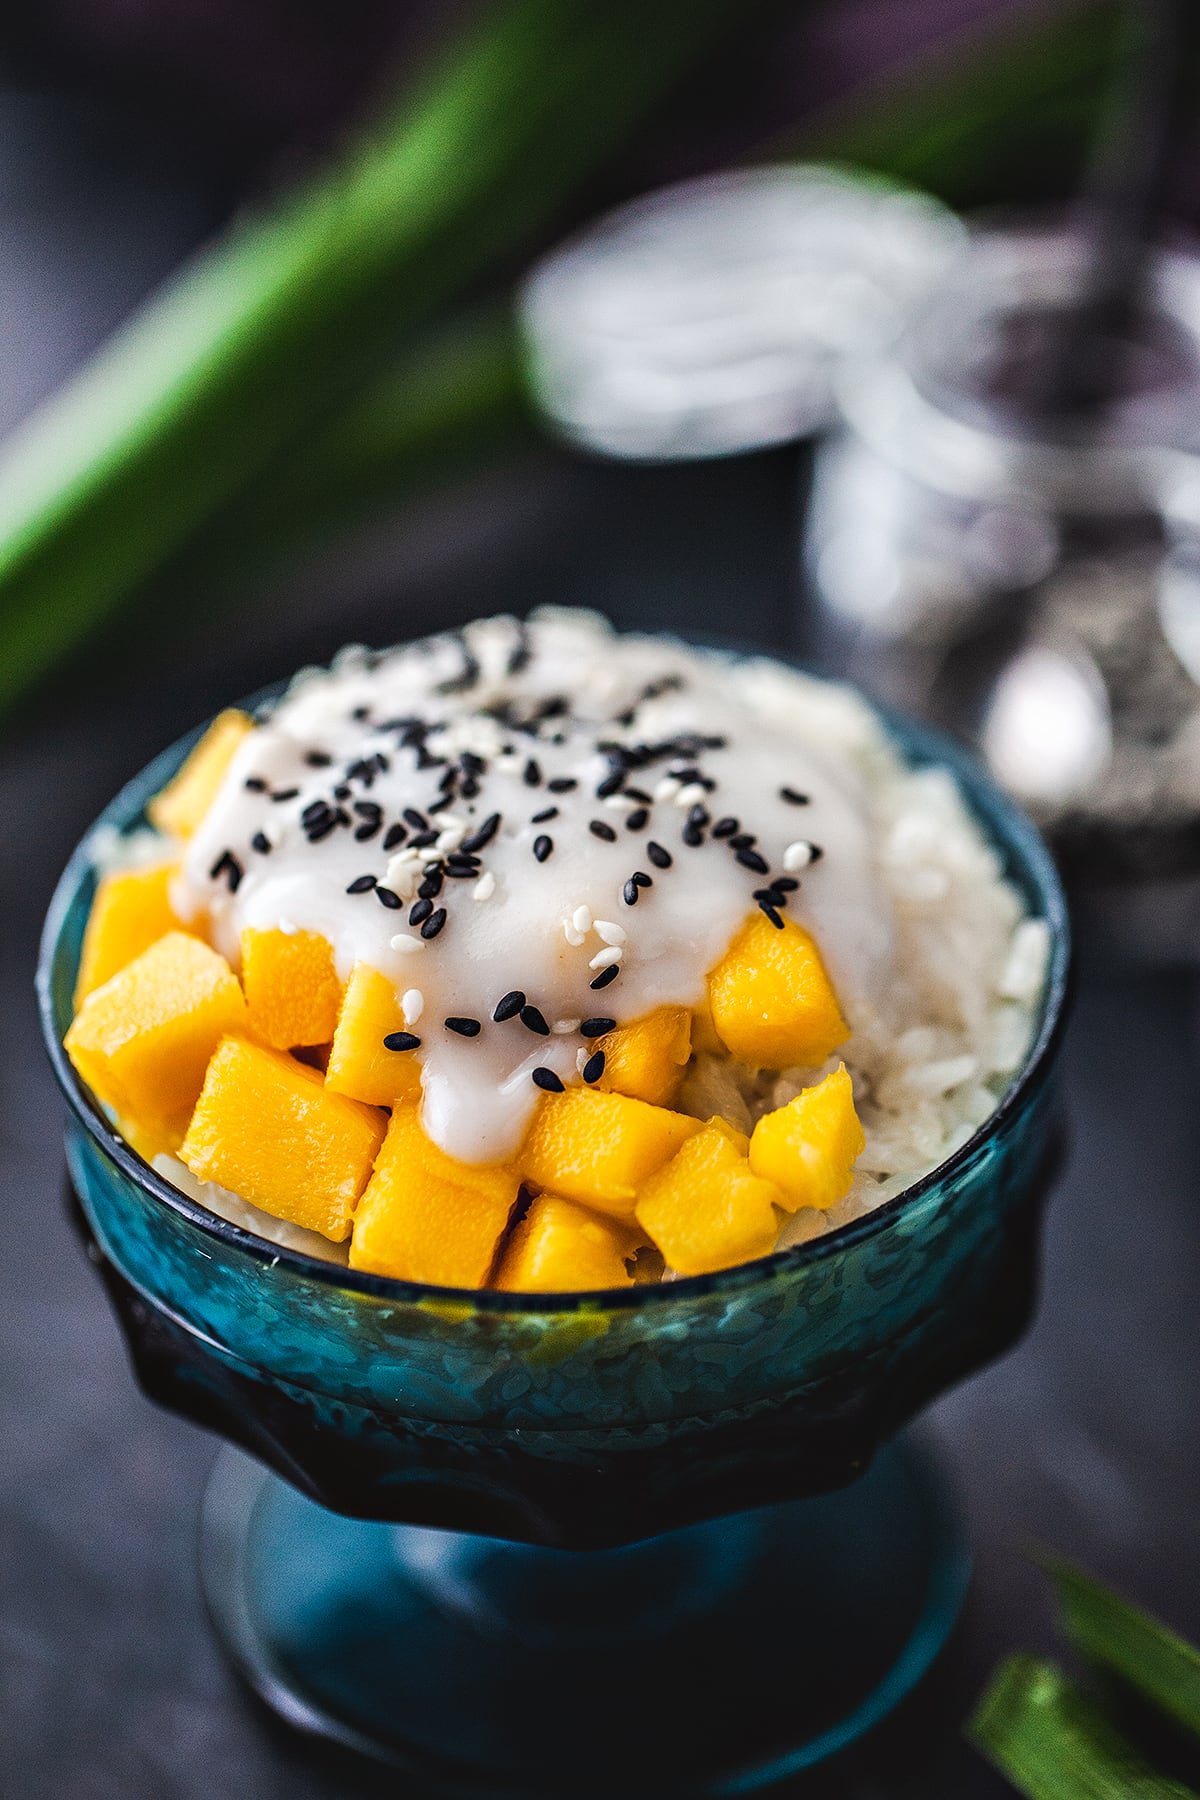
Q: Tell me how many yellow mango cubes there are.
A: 13